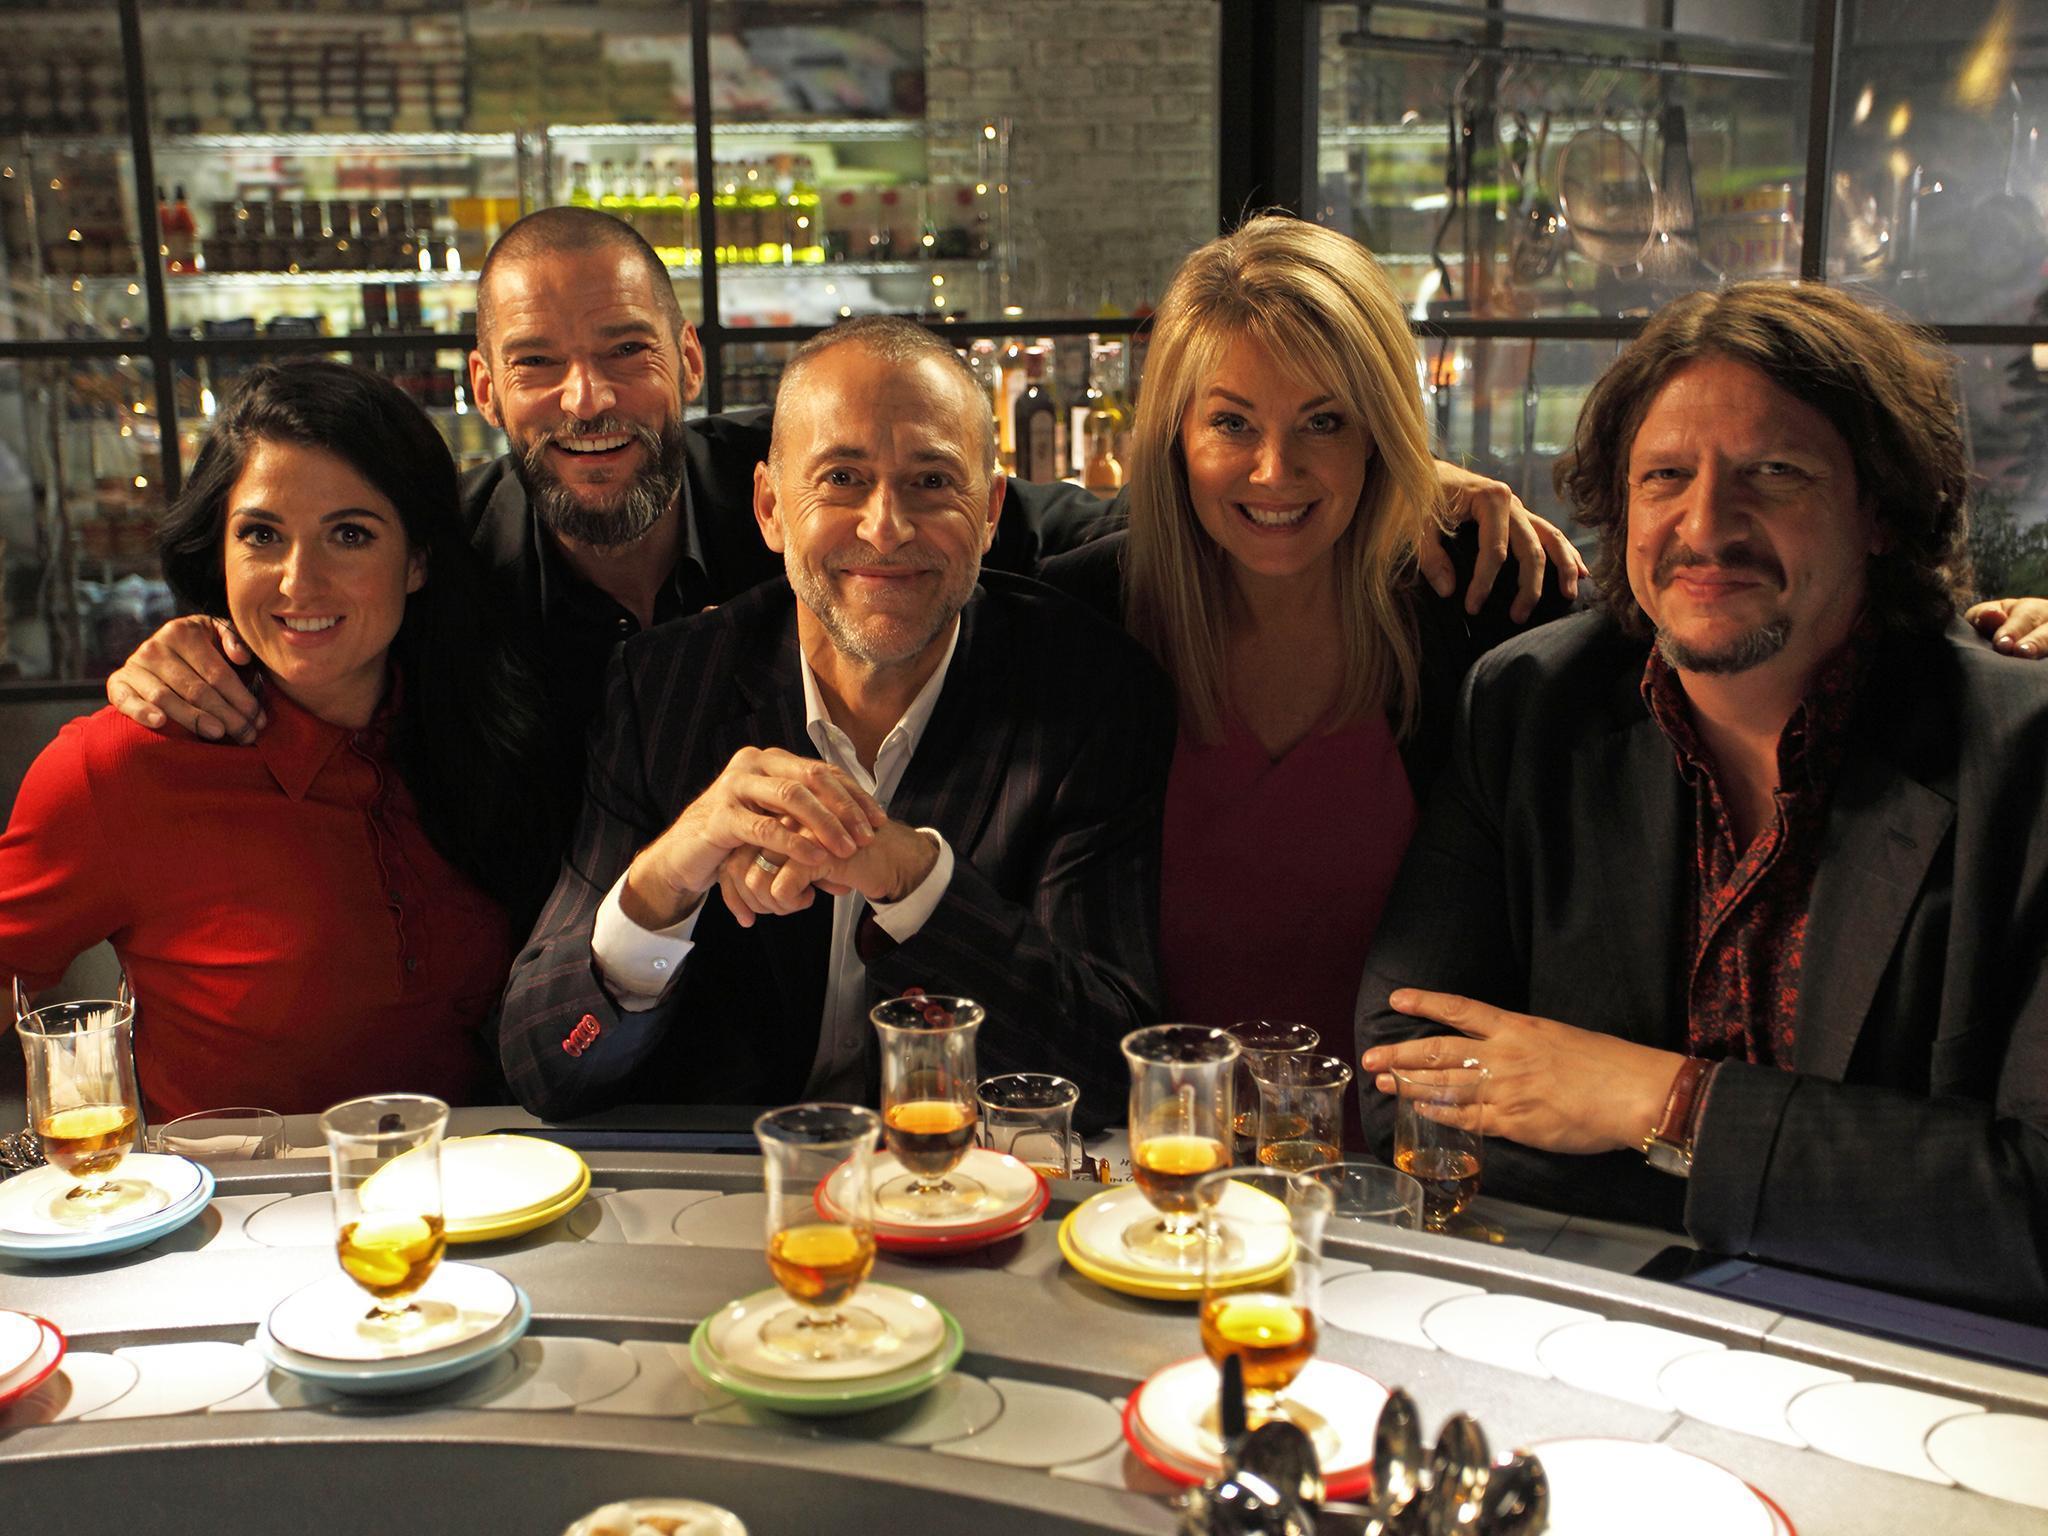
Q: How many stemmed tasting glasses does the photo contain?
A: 10